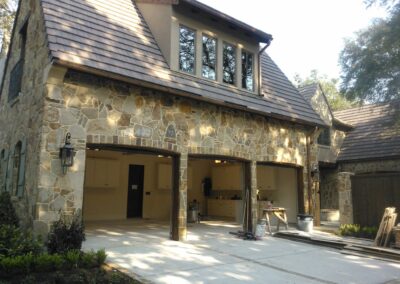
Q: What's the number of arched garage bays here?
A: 3